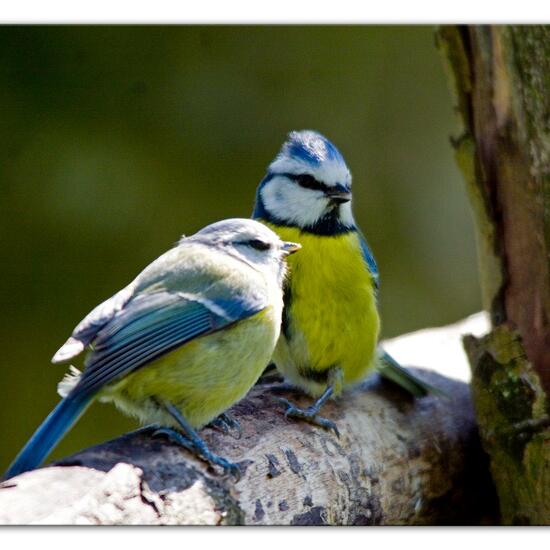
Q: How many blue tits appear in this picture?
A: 2